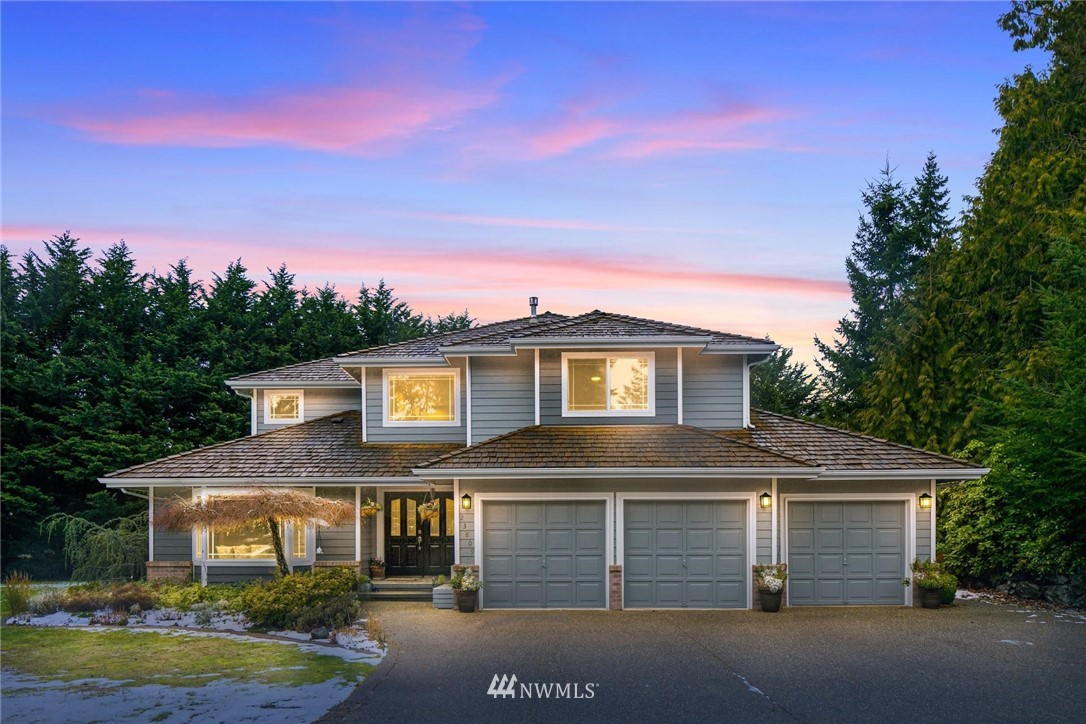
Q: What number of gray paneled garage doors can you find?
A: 3